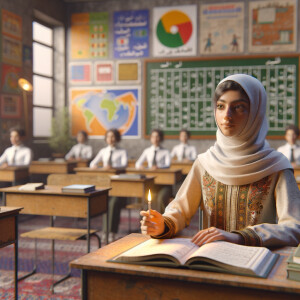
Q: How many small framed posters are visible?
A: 3